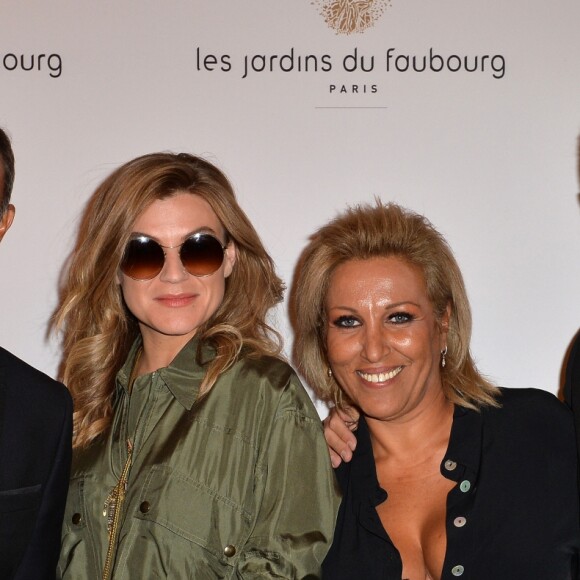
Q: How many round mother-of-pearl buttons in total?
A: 4